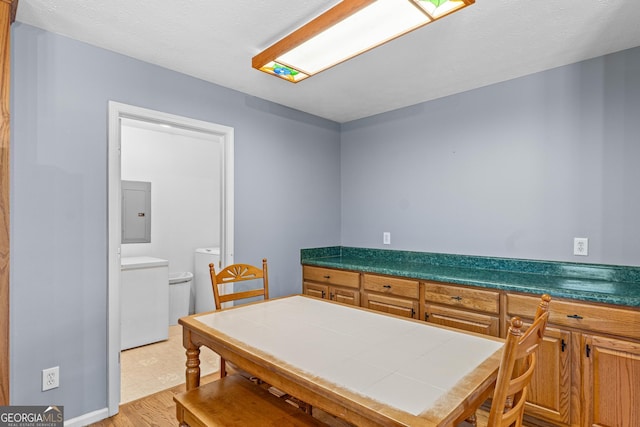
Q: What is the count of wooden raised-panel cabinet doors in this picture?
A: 6